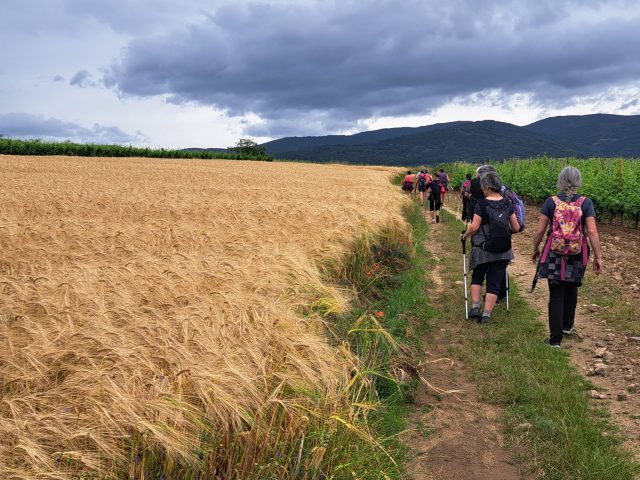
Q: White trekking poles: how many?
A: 2